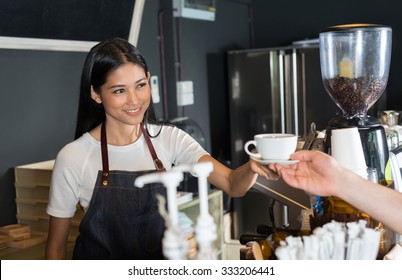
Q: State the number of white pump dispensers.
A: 2